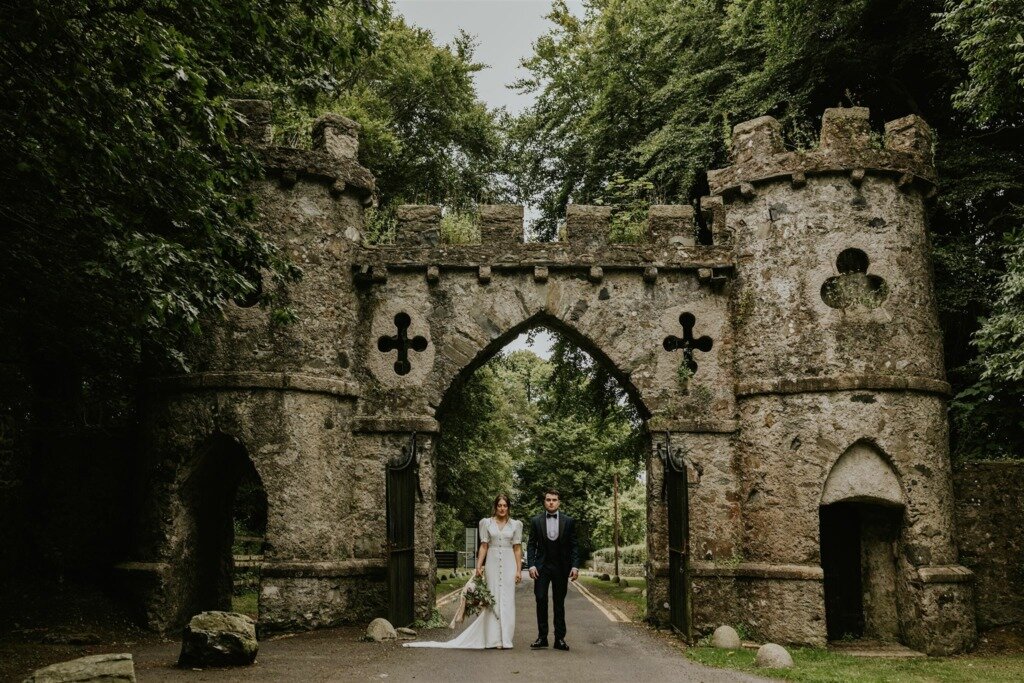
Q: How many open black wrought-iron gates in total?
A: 2